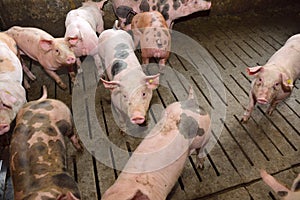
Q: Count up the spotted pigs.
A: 5